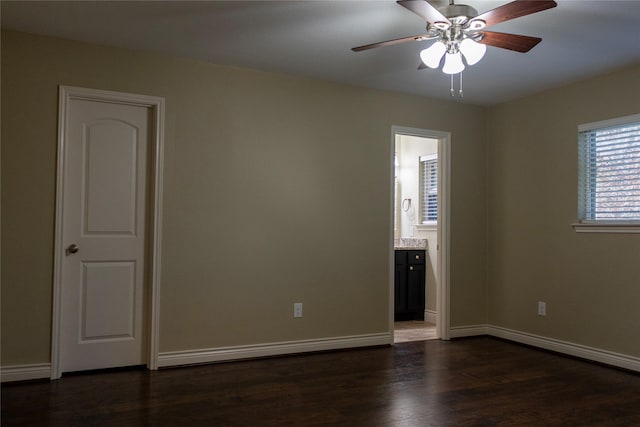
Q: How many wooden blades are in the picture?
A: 5